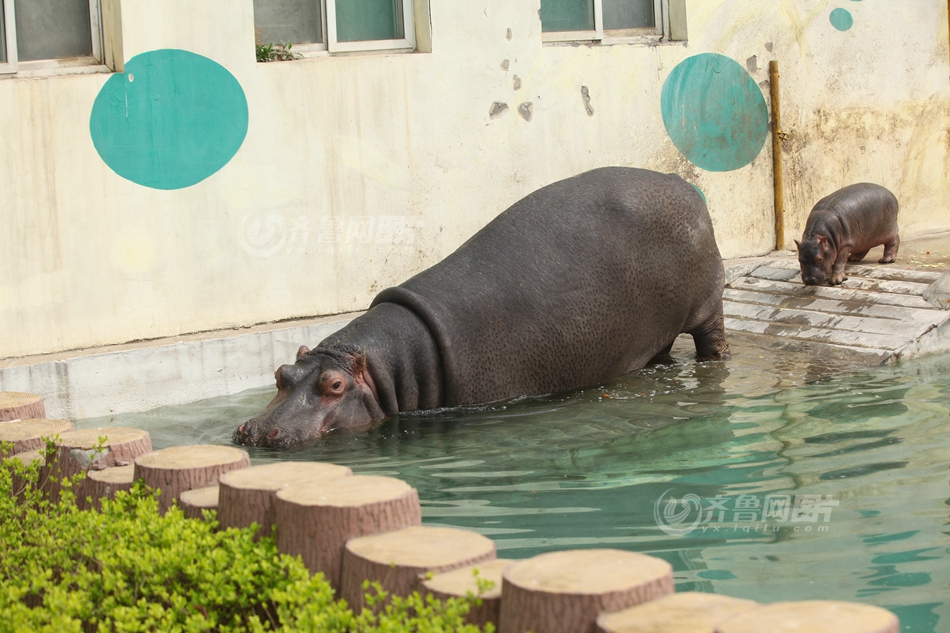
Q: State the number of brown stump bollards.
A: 14